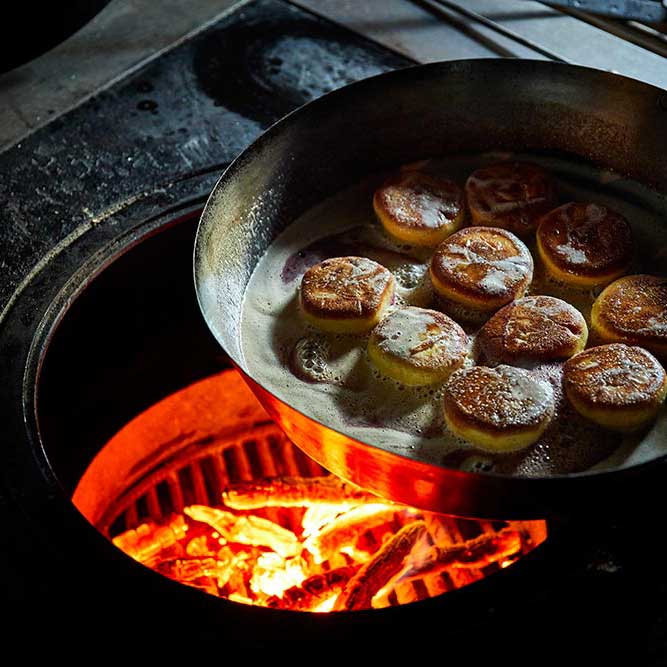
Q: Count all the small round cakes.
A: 10